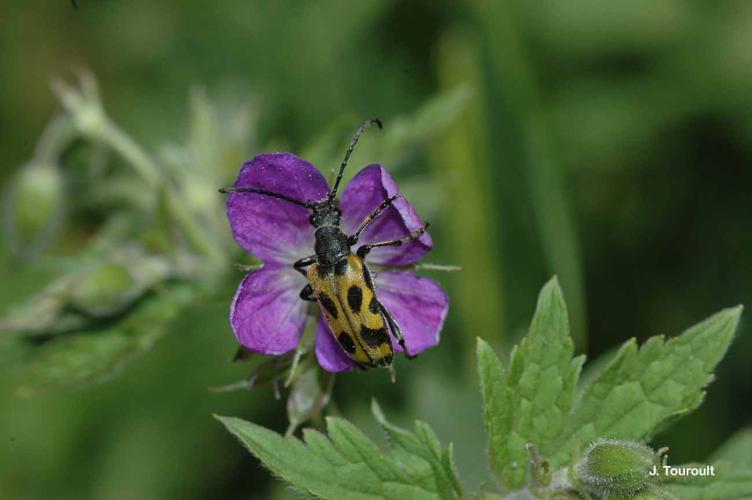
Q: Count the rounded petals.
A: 5